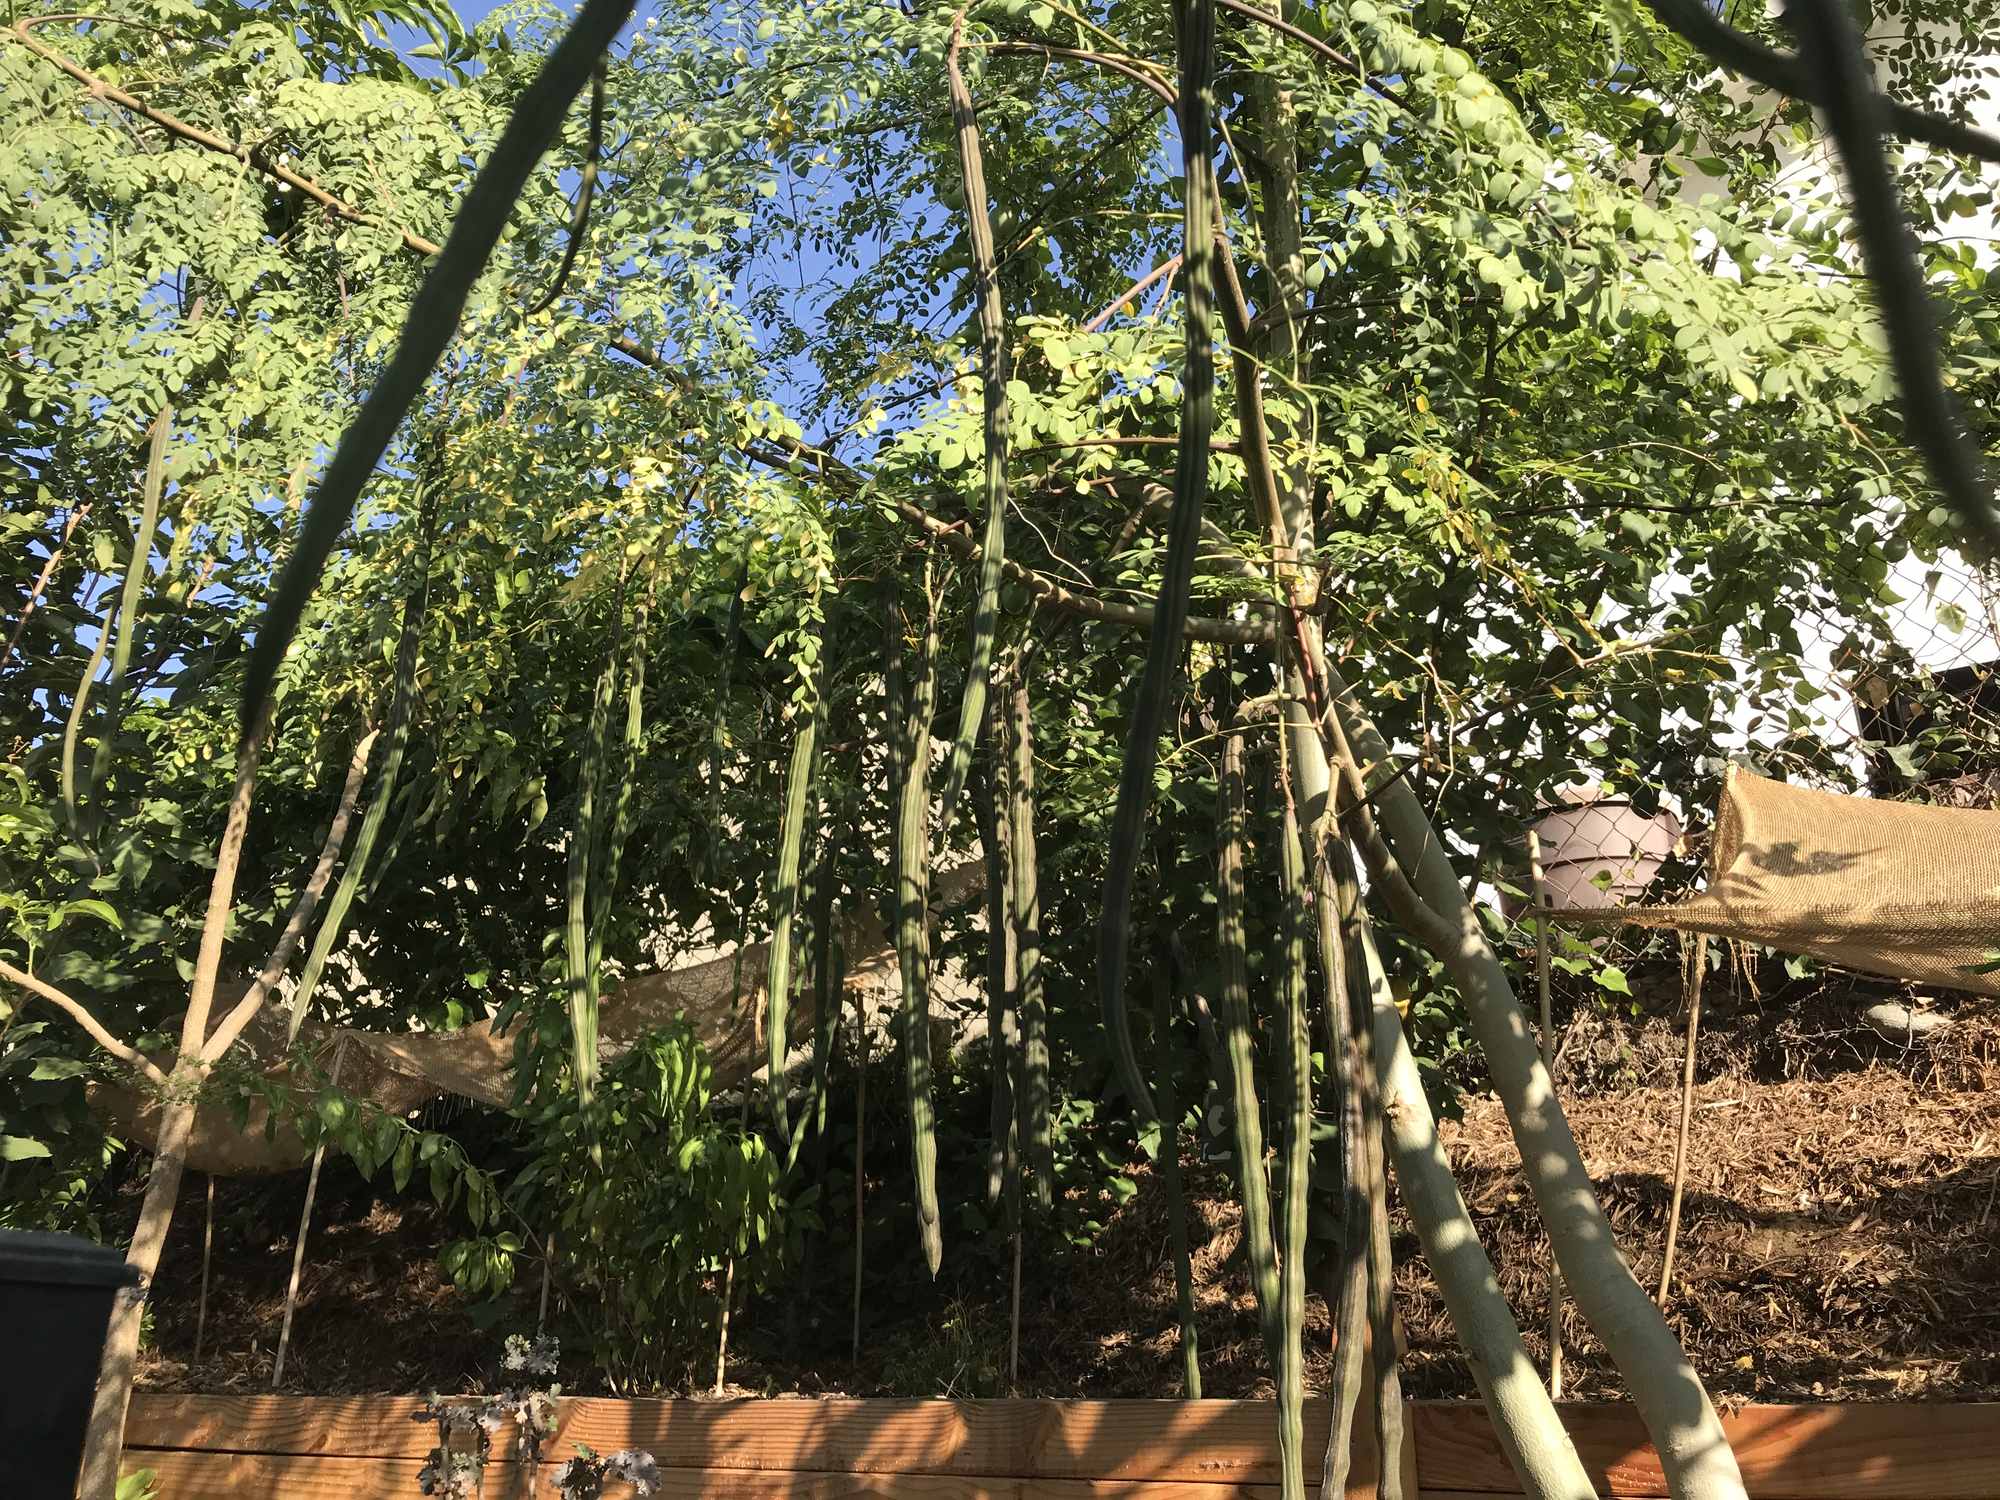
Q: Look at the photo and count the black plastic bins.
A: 1